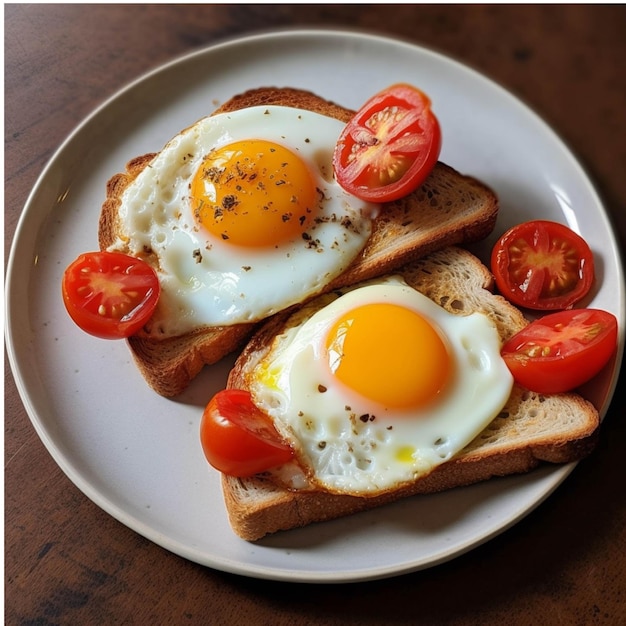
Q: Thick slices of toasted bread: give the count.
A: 2